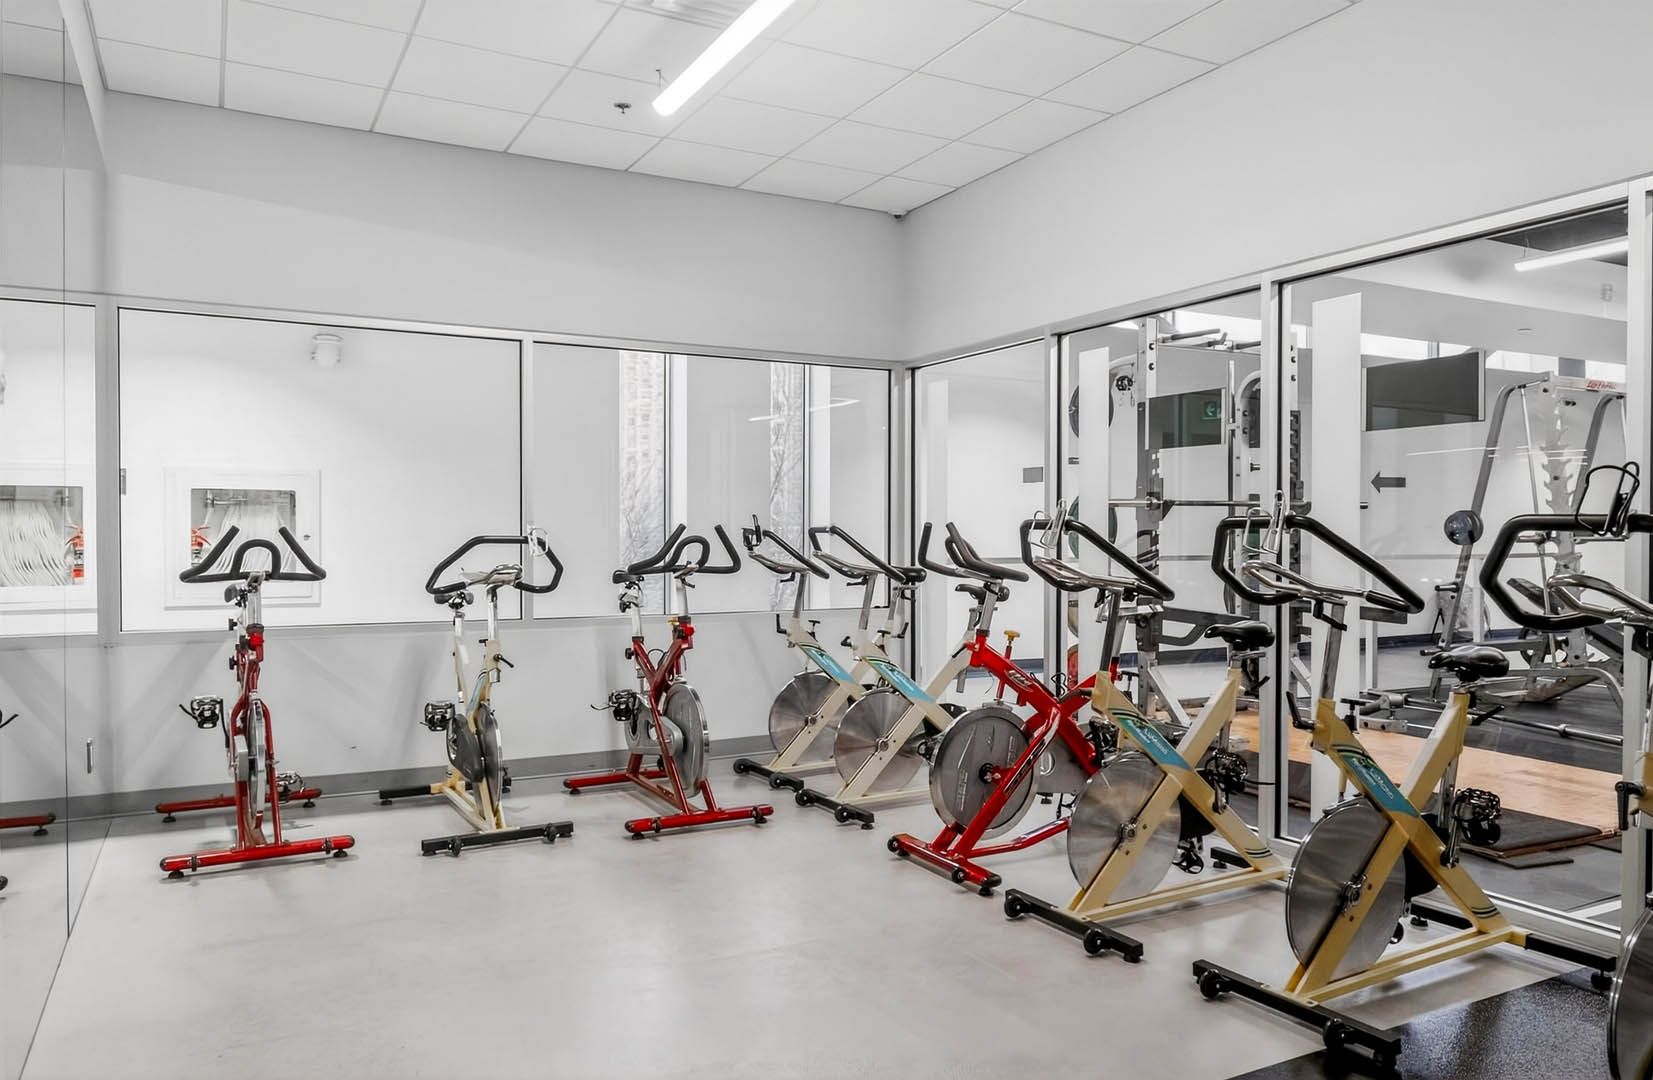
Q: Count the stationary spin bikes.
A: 9